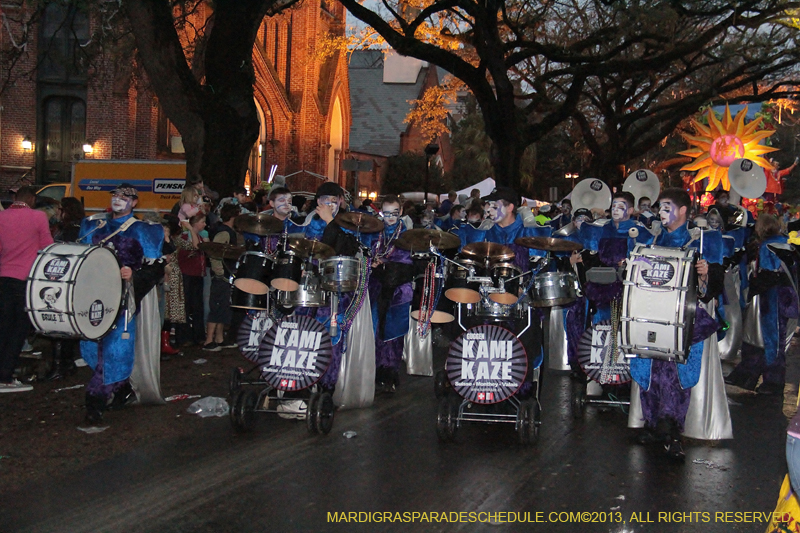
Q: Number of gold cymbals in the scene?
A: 7